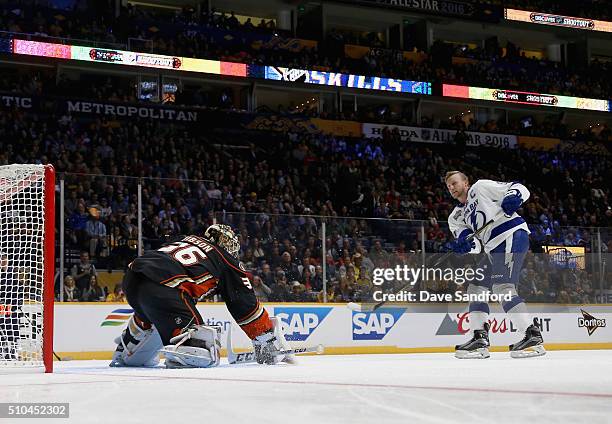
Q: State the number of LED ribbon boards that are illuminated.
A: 4